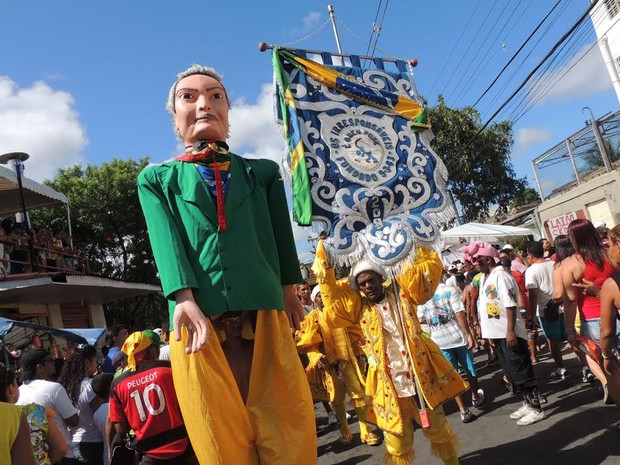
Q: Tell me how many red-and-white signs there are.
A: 1